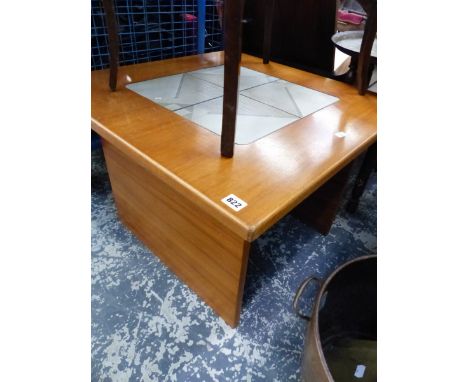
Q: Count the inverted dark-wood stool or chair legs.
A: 4